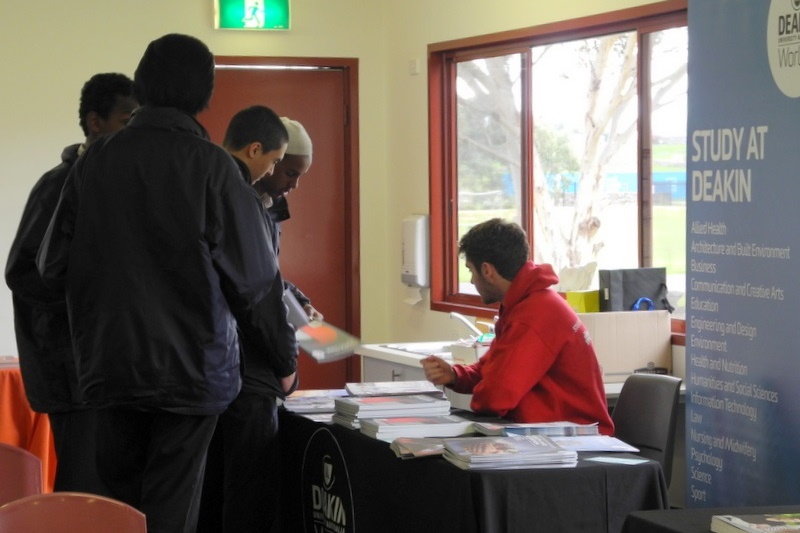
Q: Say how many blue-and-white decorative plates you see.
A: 0